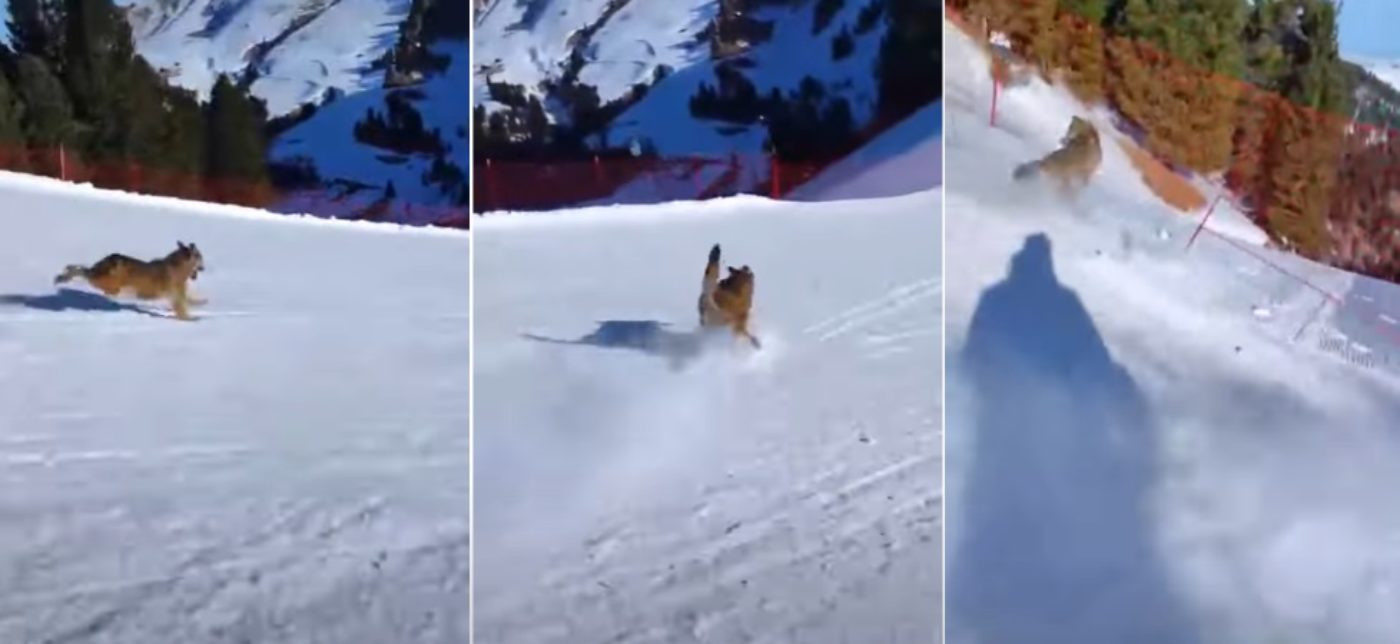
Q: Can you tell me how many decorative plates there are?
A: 0